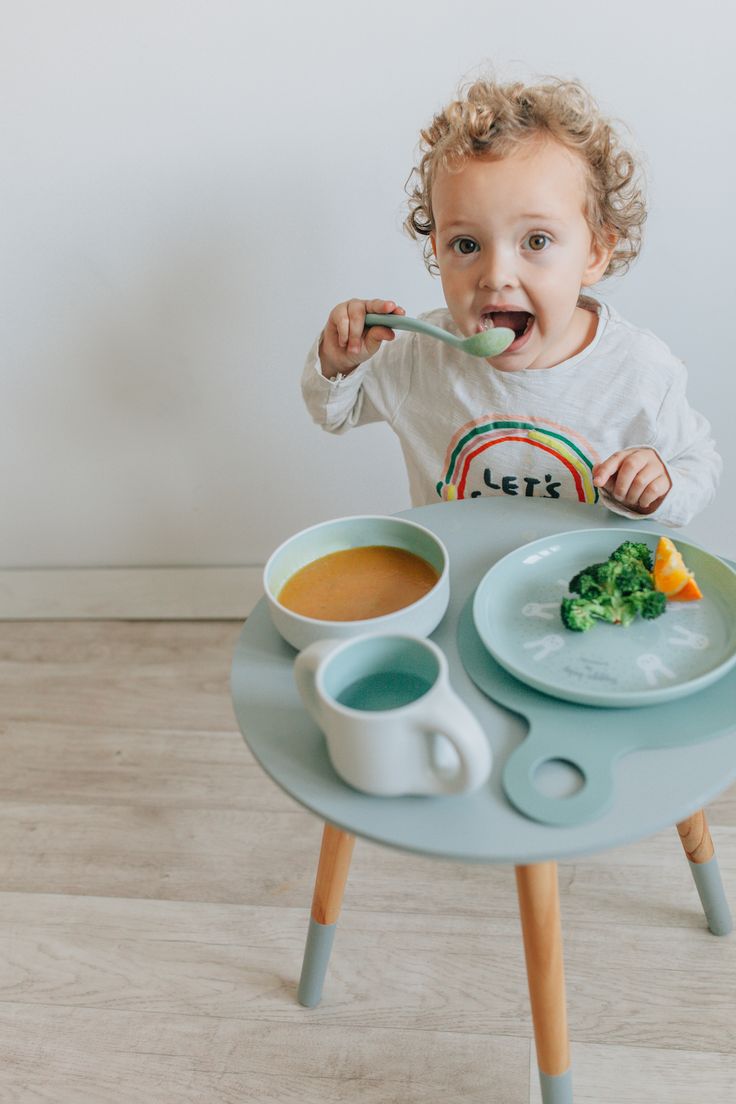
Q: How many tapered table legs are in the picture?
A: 3